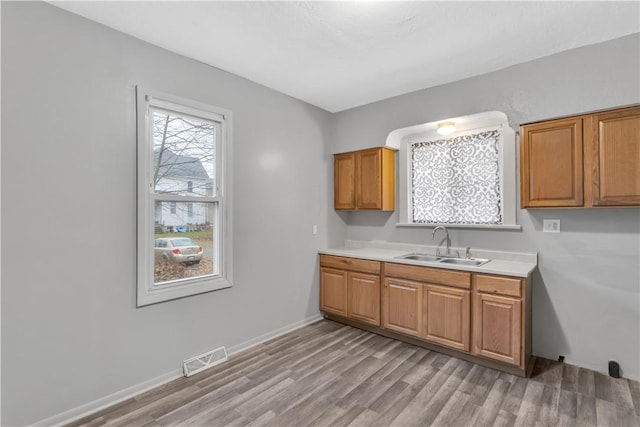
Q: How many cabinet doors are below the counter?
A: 5